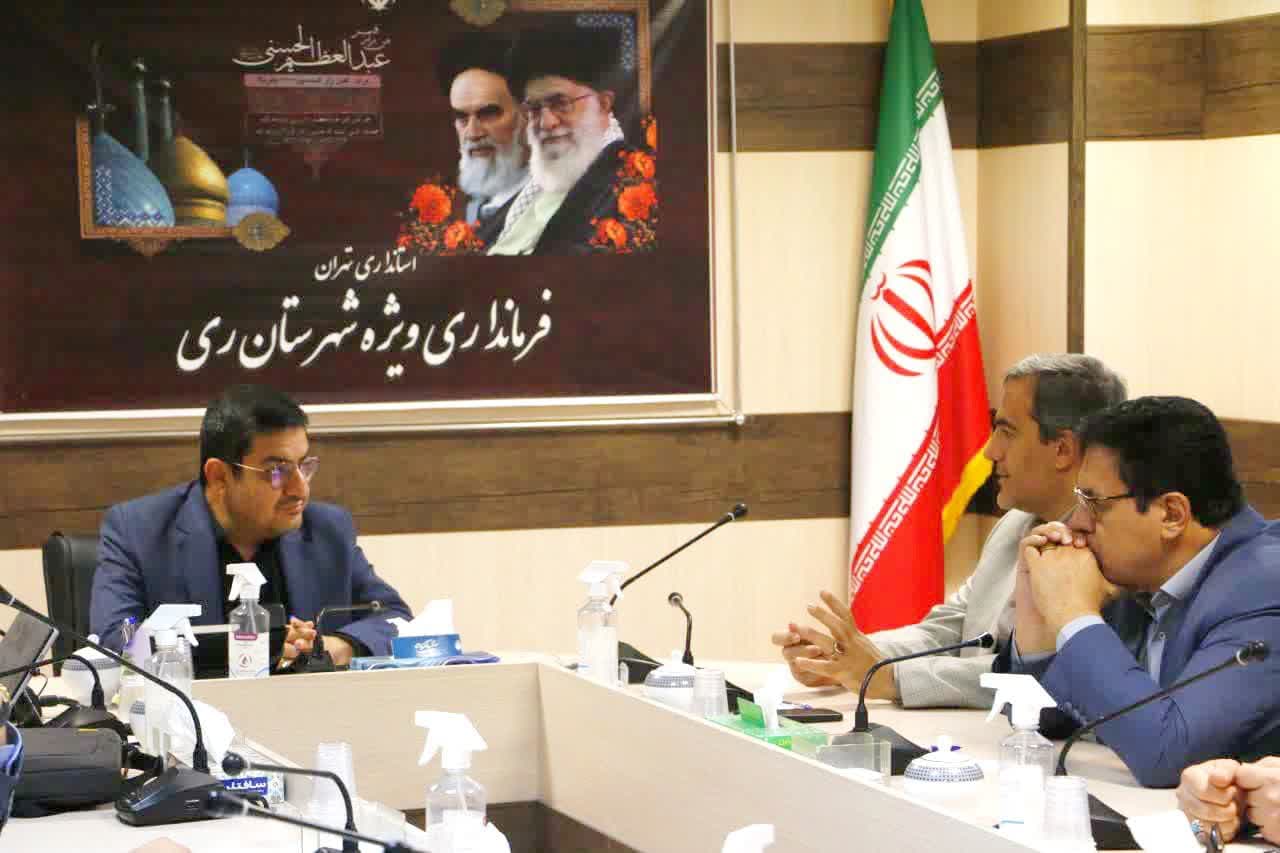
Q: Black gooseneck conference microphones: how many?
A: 9